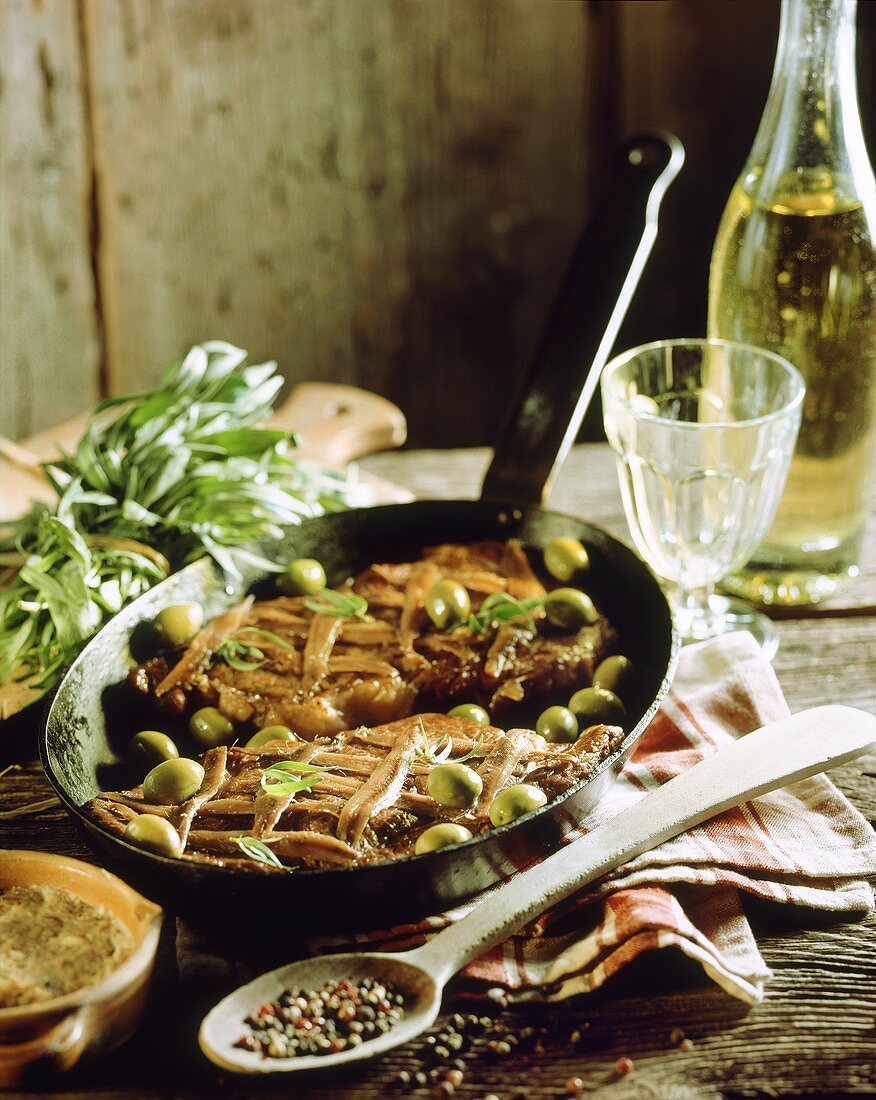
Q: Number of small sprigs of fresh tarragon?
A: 6